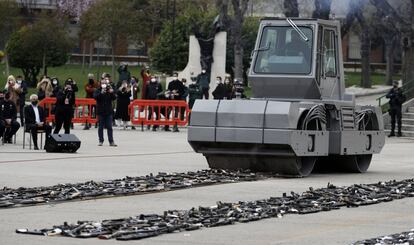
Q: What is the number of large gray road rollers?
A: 1